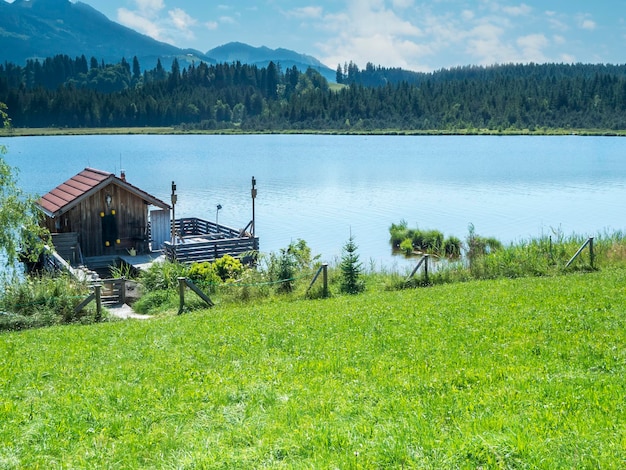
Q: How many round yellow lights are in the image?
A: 4